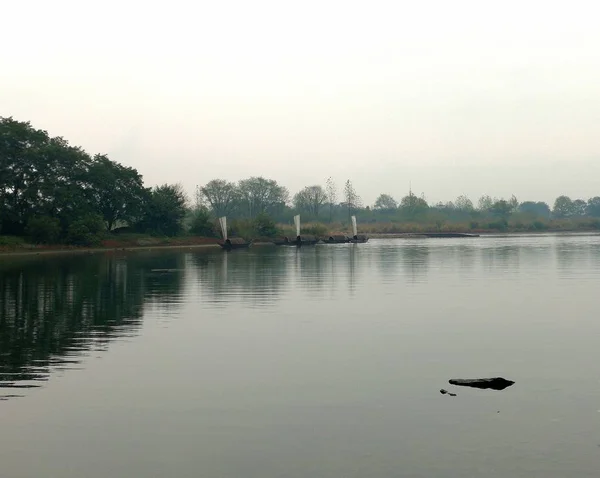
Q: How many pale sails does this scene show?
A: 3